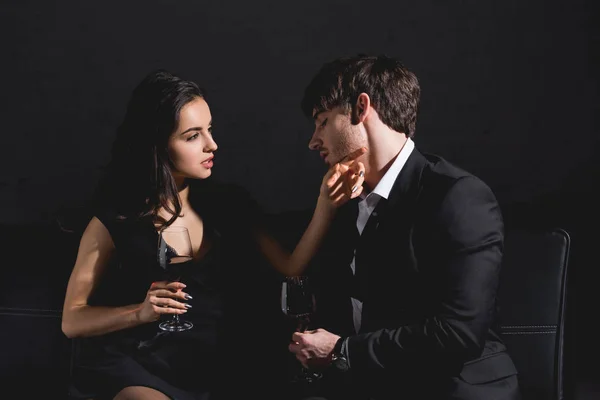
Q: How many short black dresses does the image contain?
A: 1